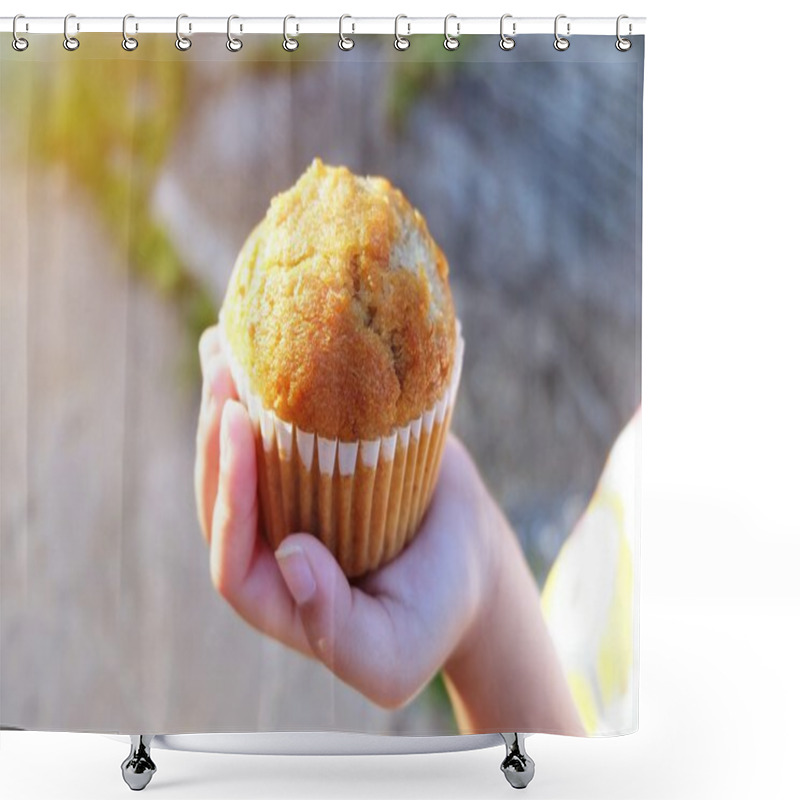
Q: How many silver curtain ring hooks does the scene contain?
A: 12